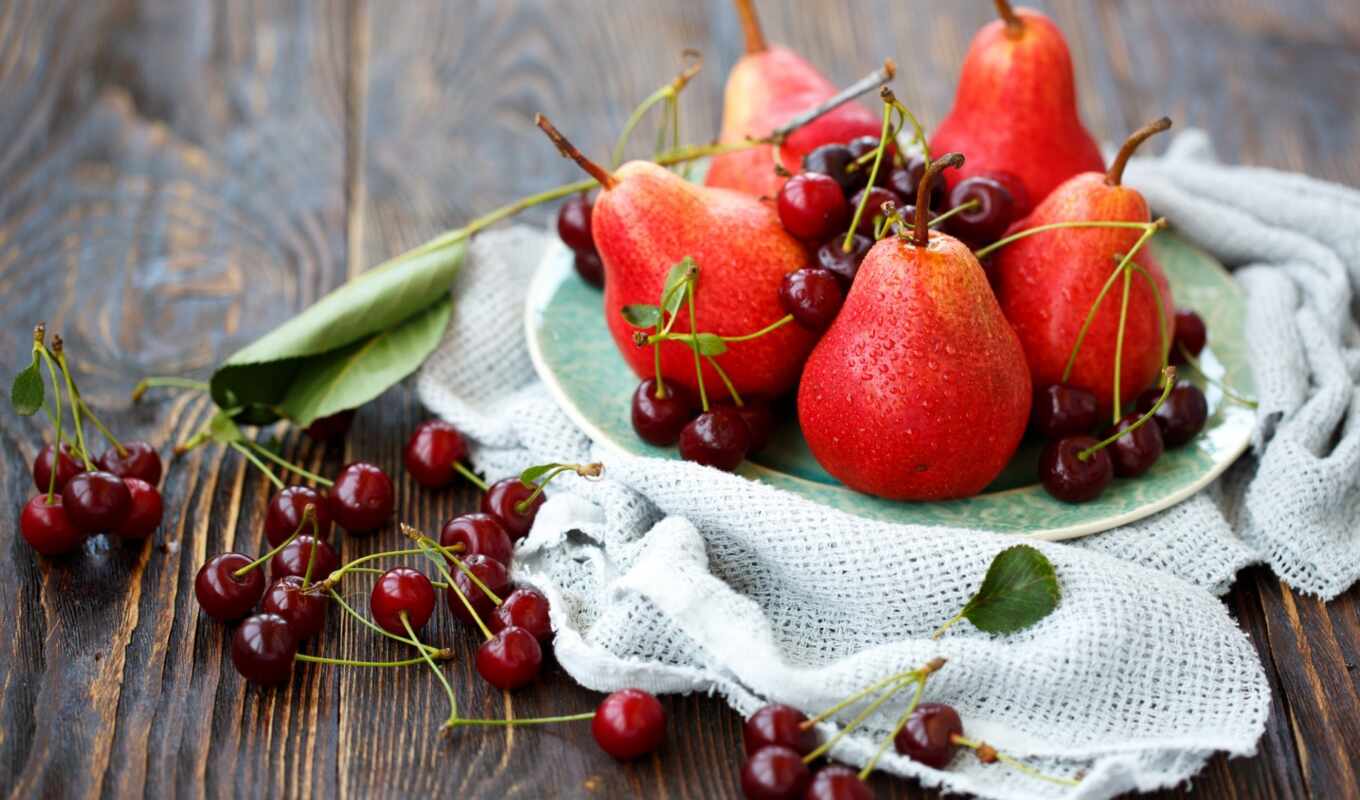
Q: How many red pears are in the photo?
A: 5